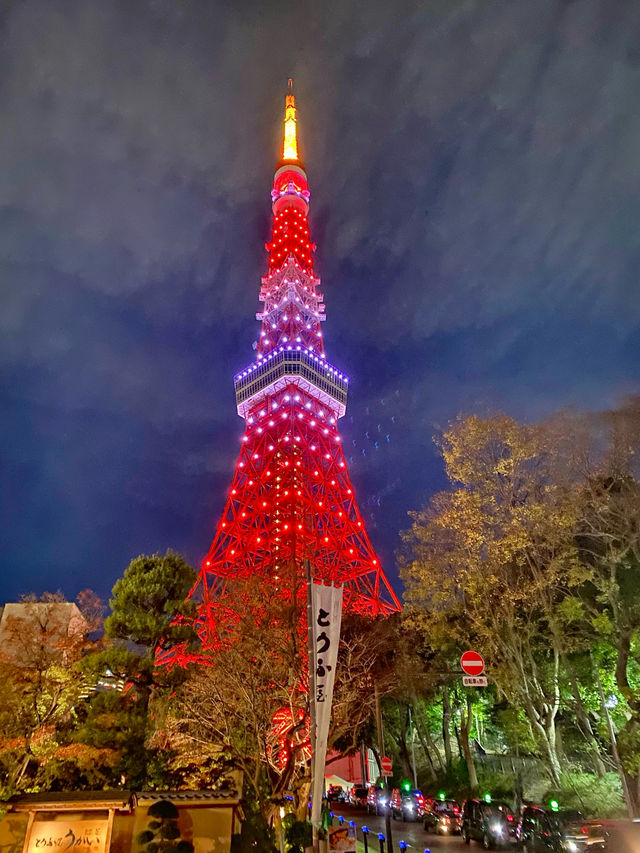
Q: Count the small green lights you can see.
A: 5